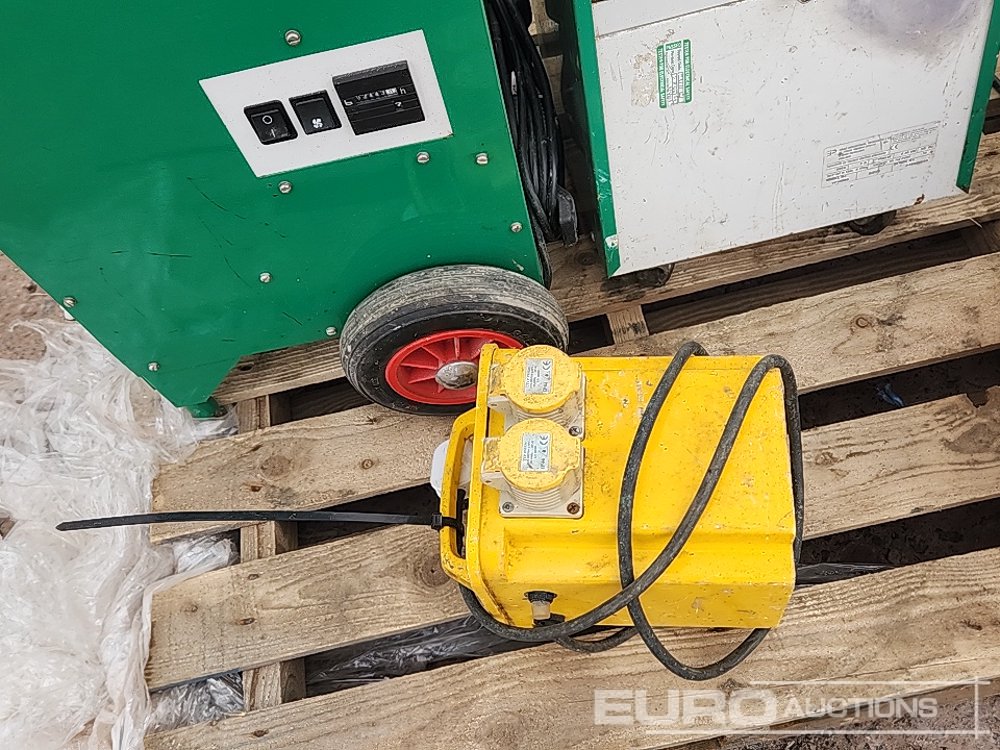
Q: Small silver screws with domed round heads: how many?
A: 9